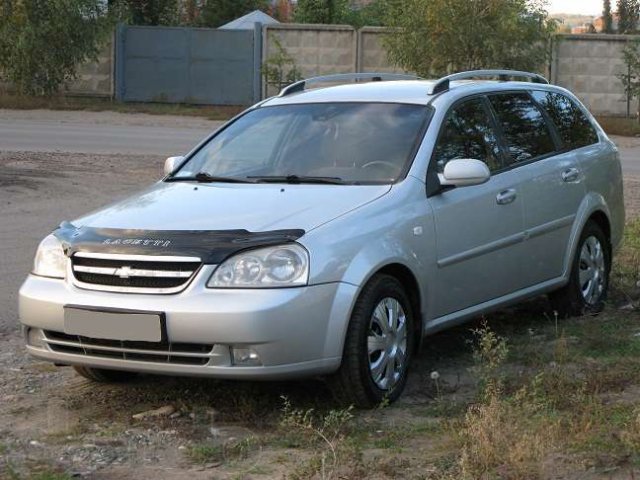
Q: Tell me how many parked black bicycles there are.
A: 0